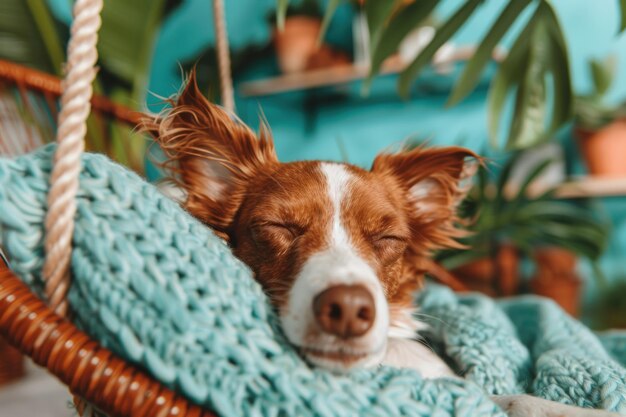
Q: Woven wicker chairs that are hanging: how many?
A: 1